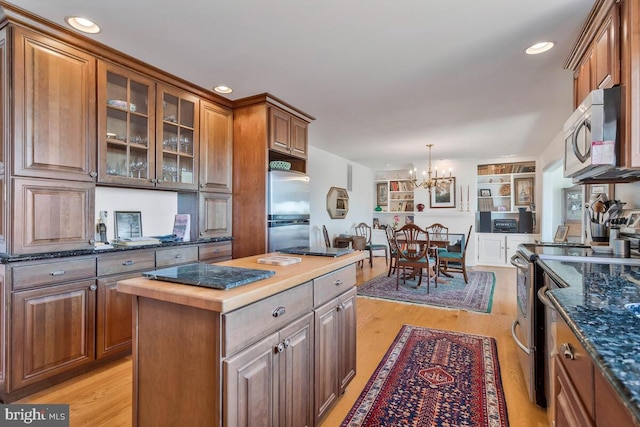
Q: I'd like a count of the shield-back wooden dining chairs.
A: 6